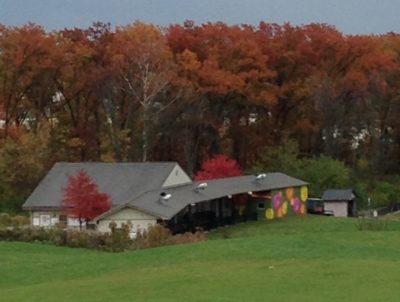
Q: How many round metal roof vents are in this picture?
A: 3